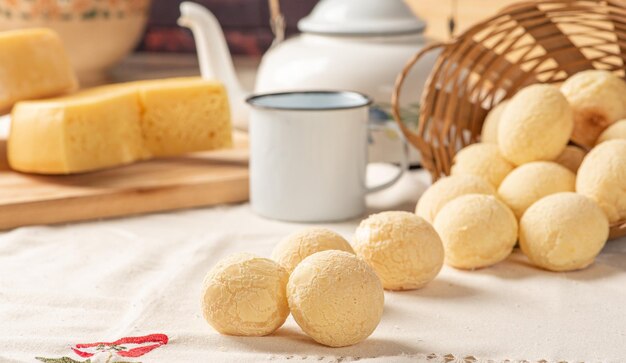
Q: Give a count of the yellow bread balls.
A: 15